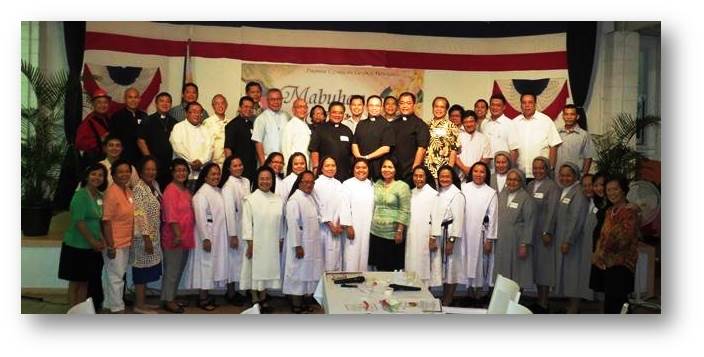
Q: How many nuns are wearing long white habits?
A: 11